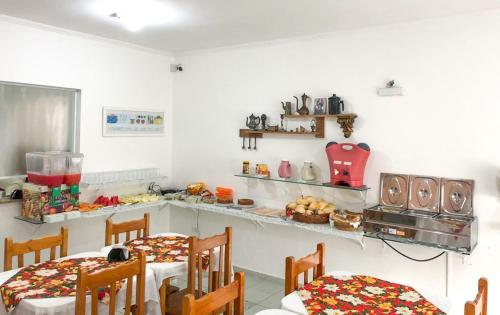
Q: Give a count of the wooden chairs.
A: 7